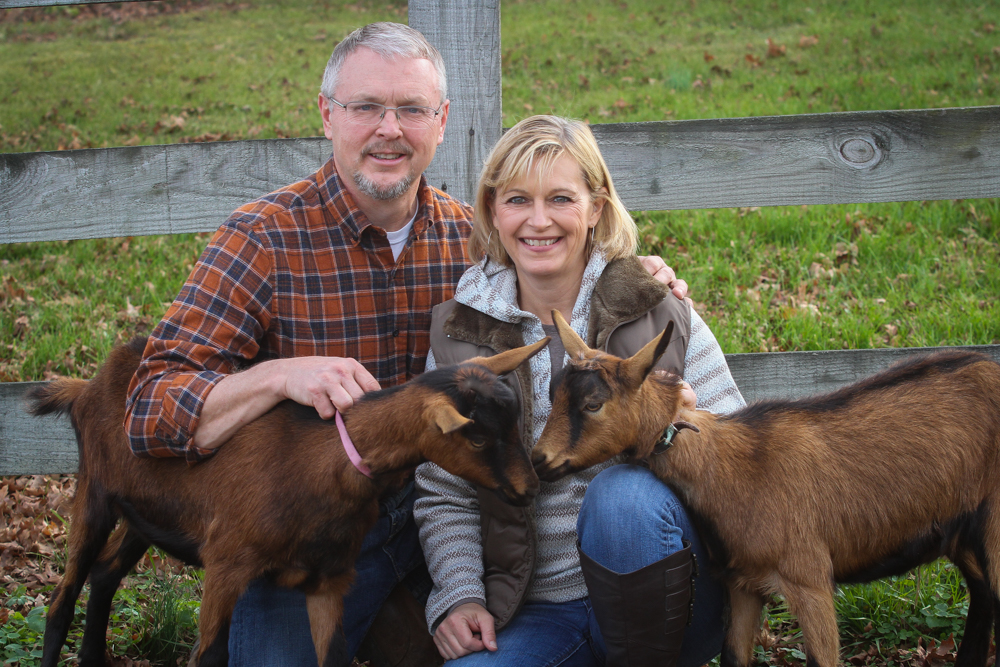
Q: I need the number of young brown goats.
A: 2